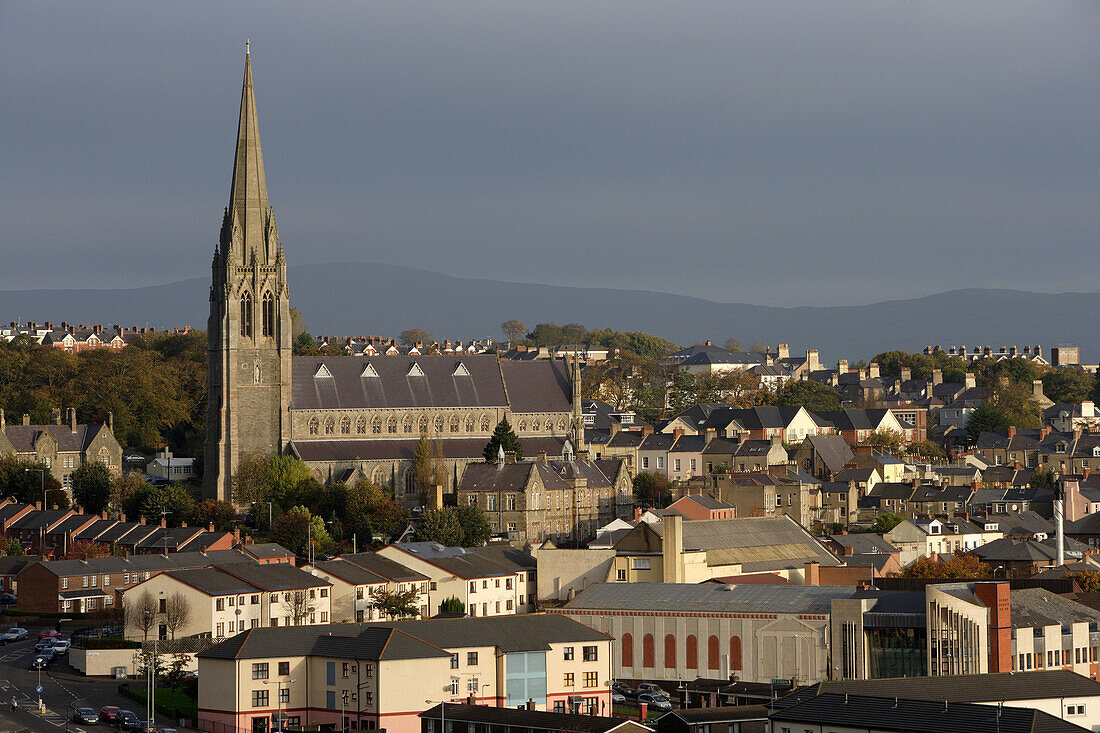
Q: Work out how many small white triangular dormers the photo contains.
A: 4